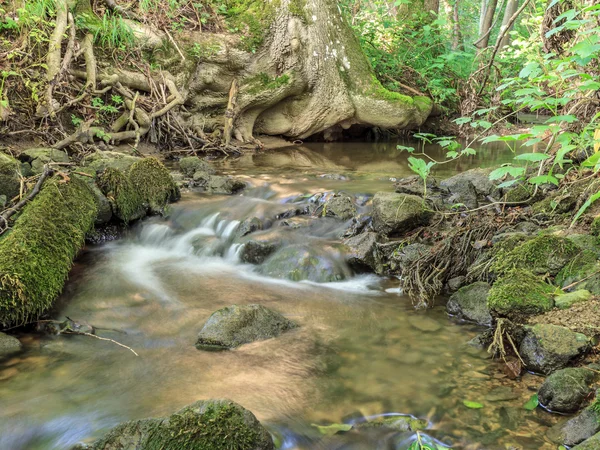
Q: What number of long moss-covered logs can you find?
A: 1